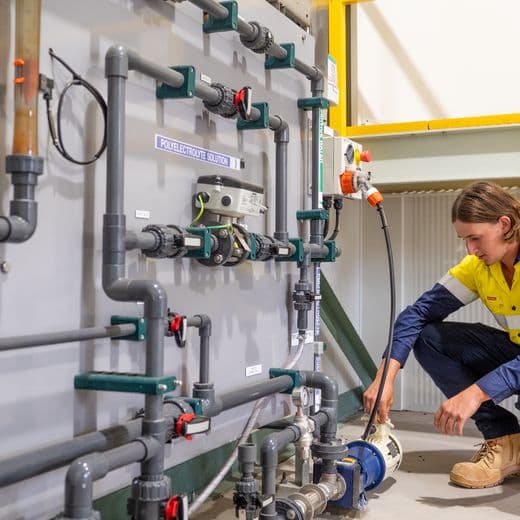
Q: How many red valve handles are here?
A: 4